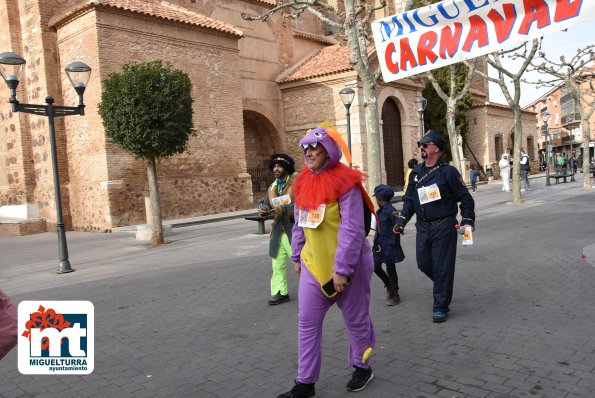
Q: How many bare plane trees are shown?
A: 4